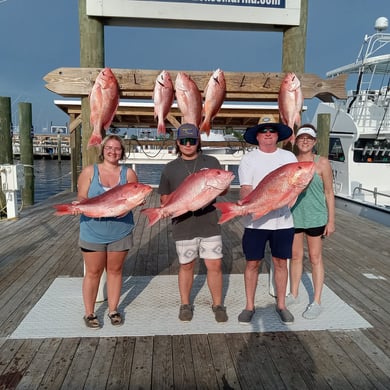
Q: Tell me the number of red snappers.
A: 8